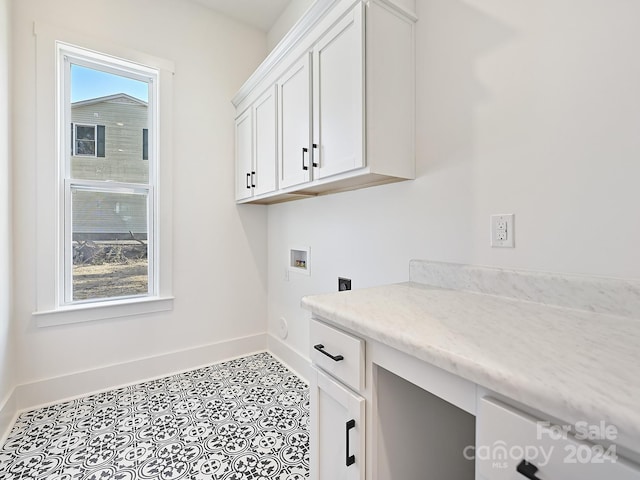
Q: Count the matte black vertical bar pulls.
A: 5